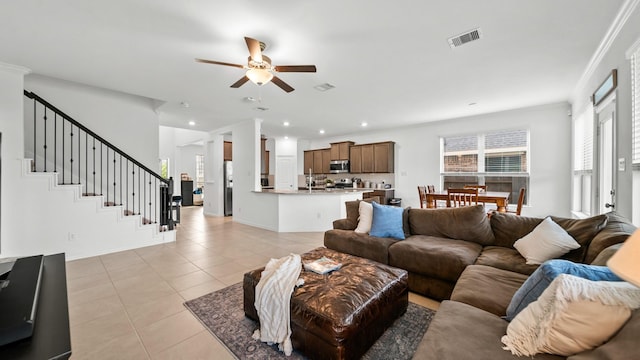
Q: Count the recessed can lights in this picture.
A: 5